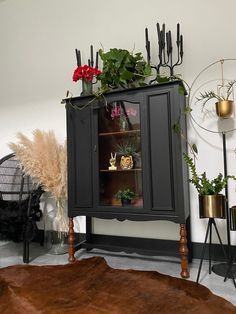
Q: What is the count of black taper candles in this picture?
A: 14